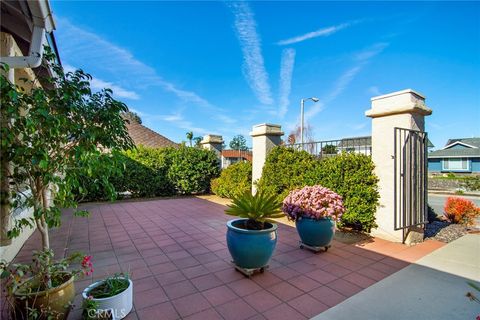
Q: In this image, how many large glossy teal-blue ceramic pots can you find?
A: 2